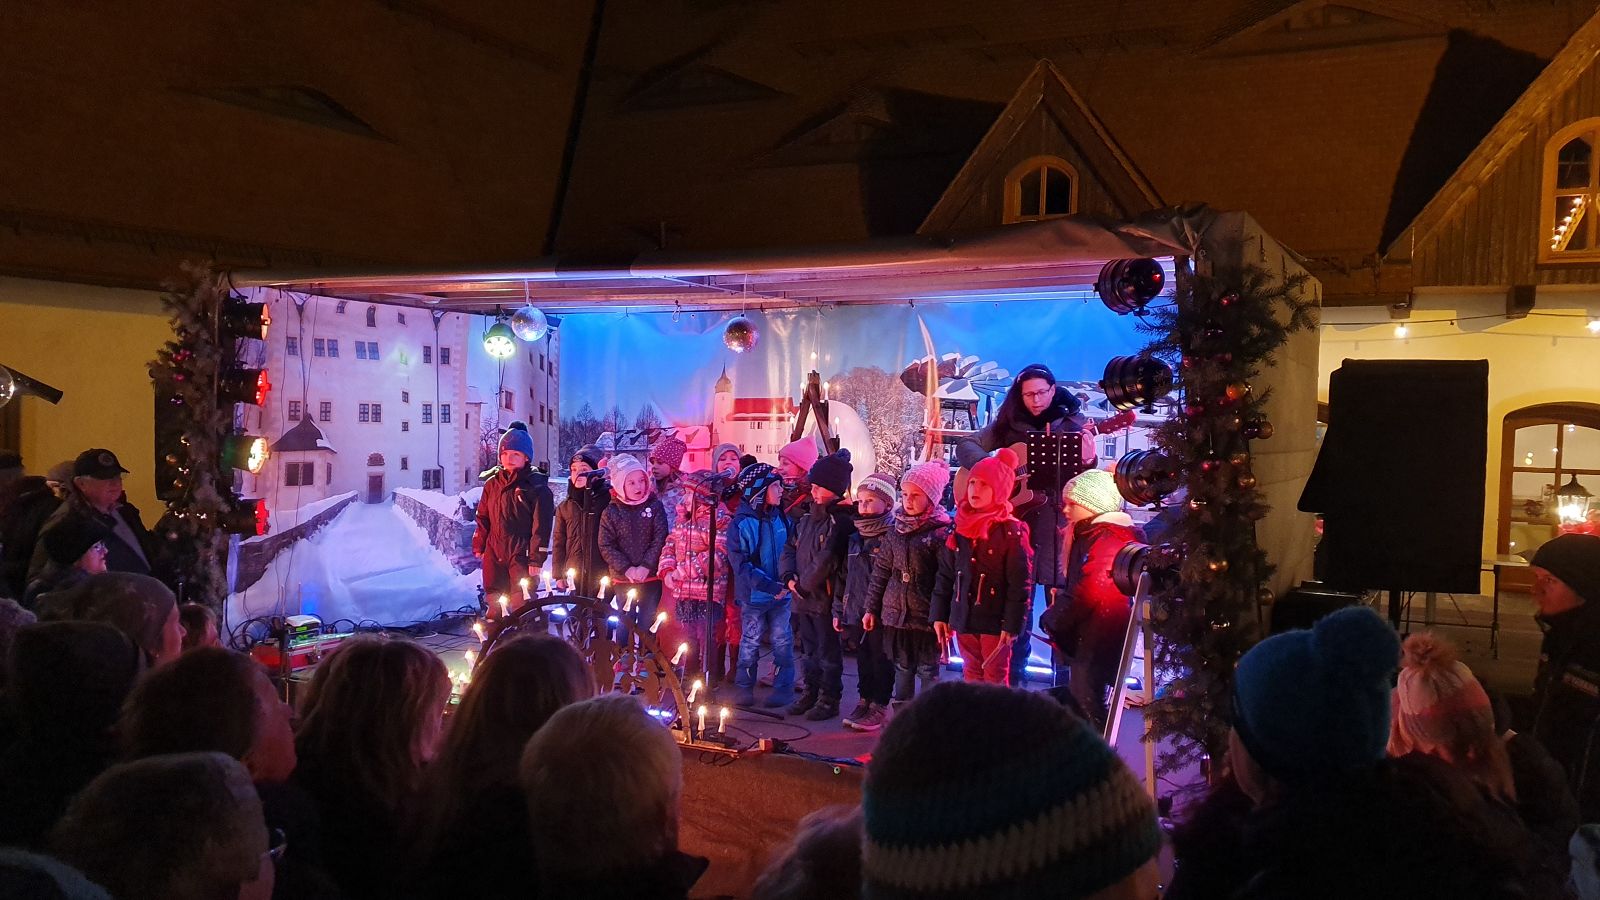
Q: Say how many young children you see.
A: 13